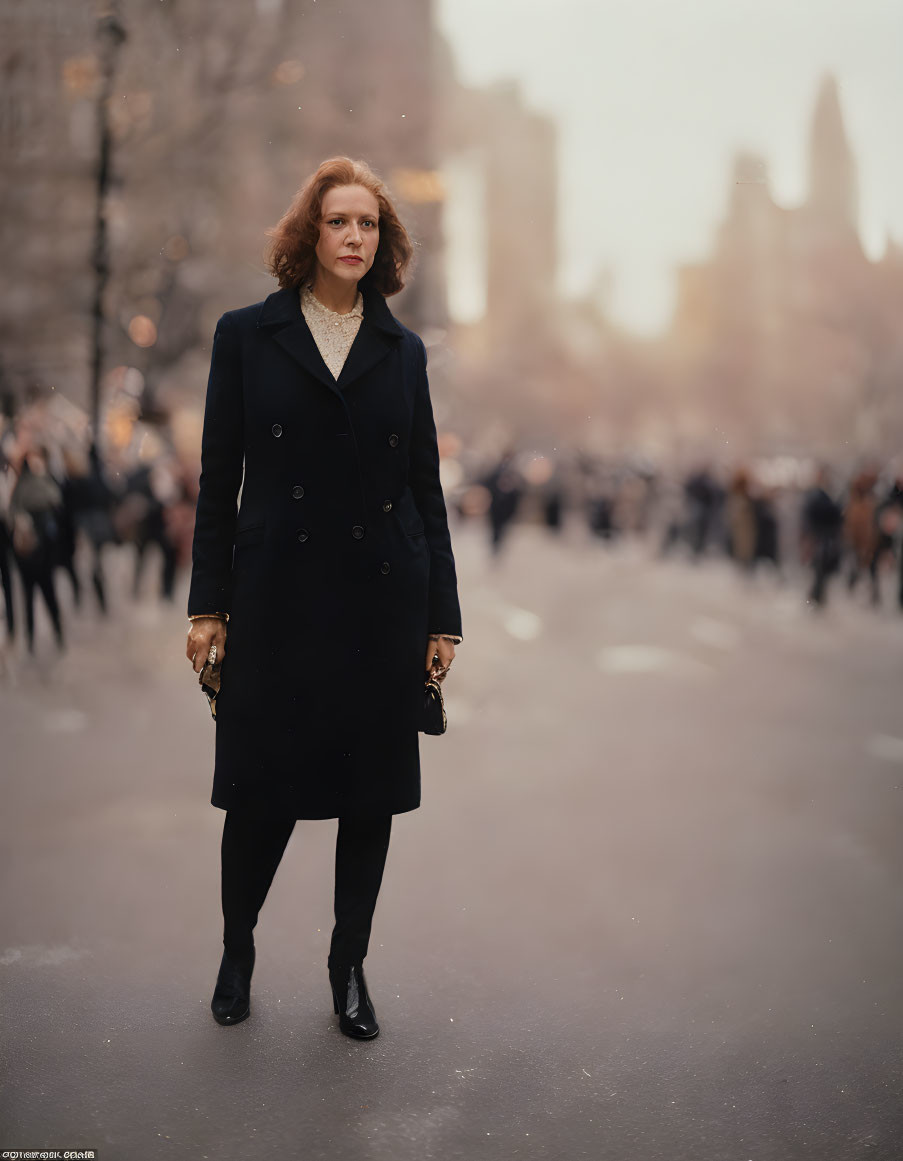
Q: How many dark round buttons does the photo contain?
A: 7